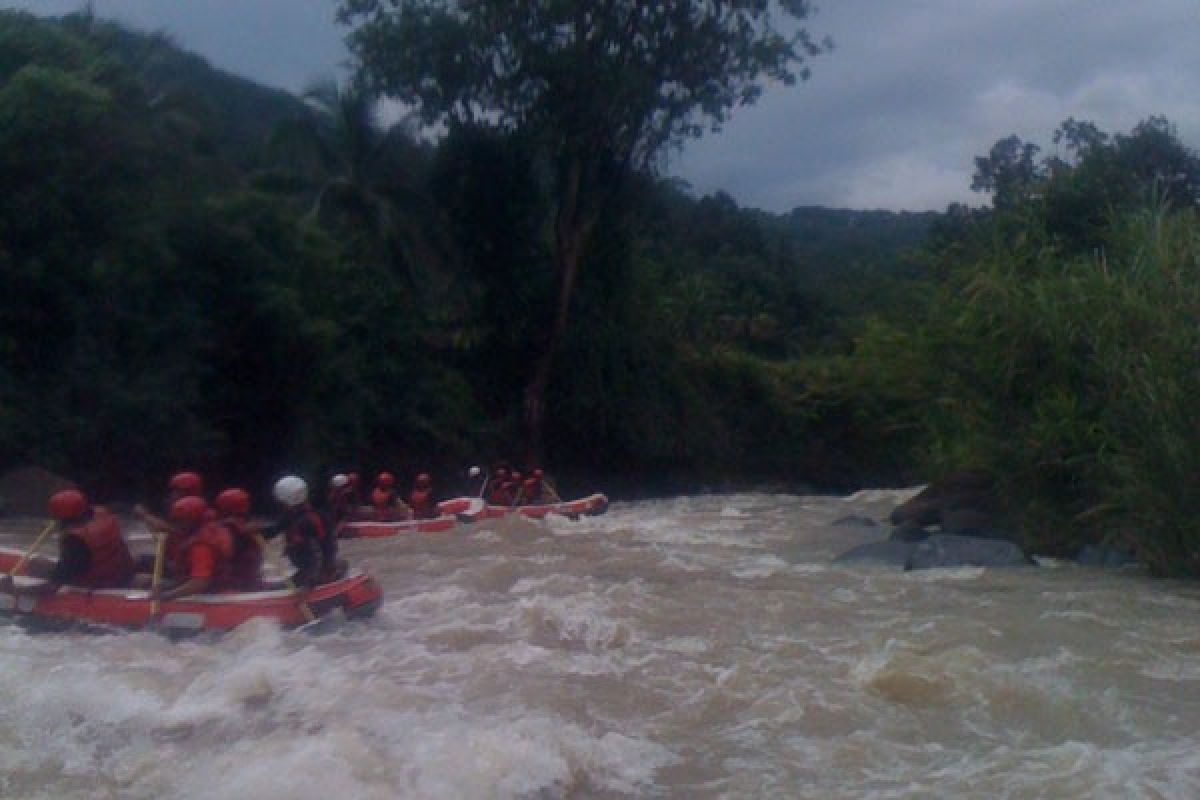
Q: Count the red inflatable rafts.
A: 3